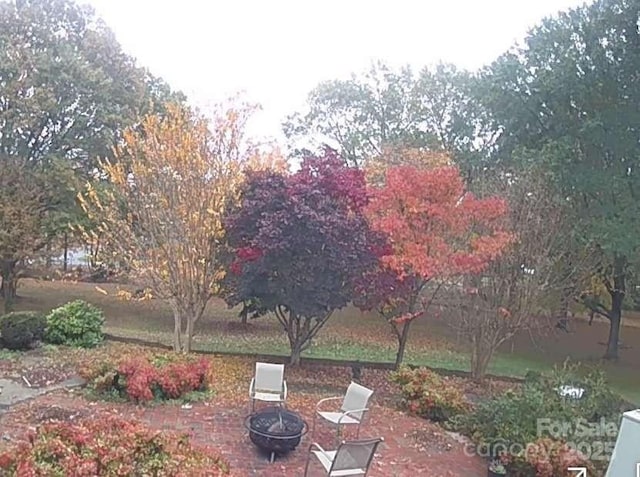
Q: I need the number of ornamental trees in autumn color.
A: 3